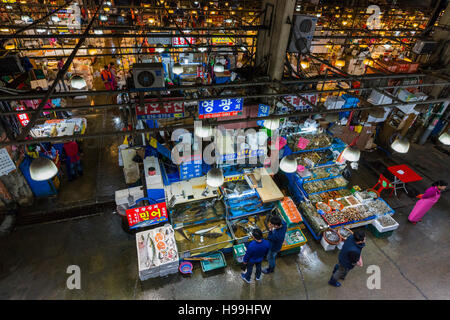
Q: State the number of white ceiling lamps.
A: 11